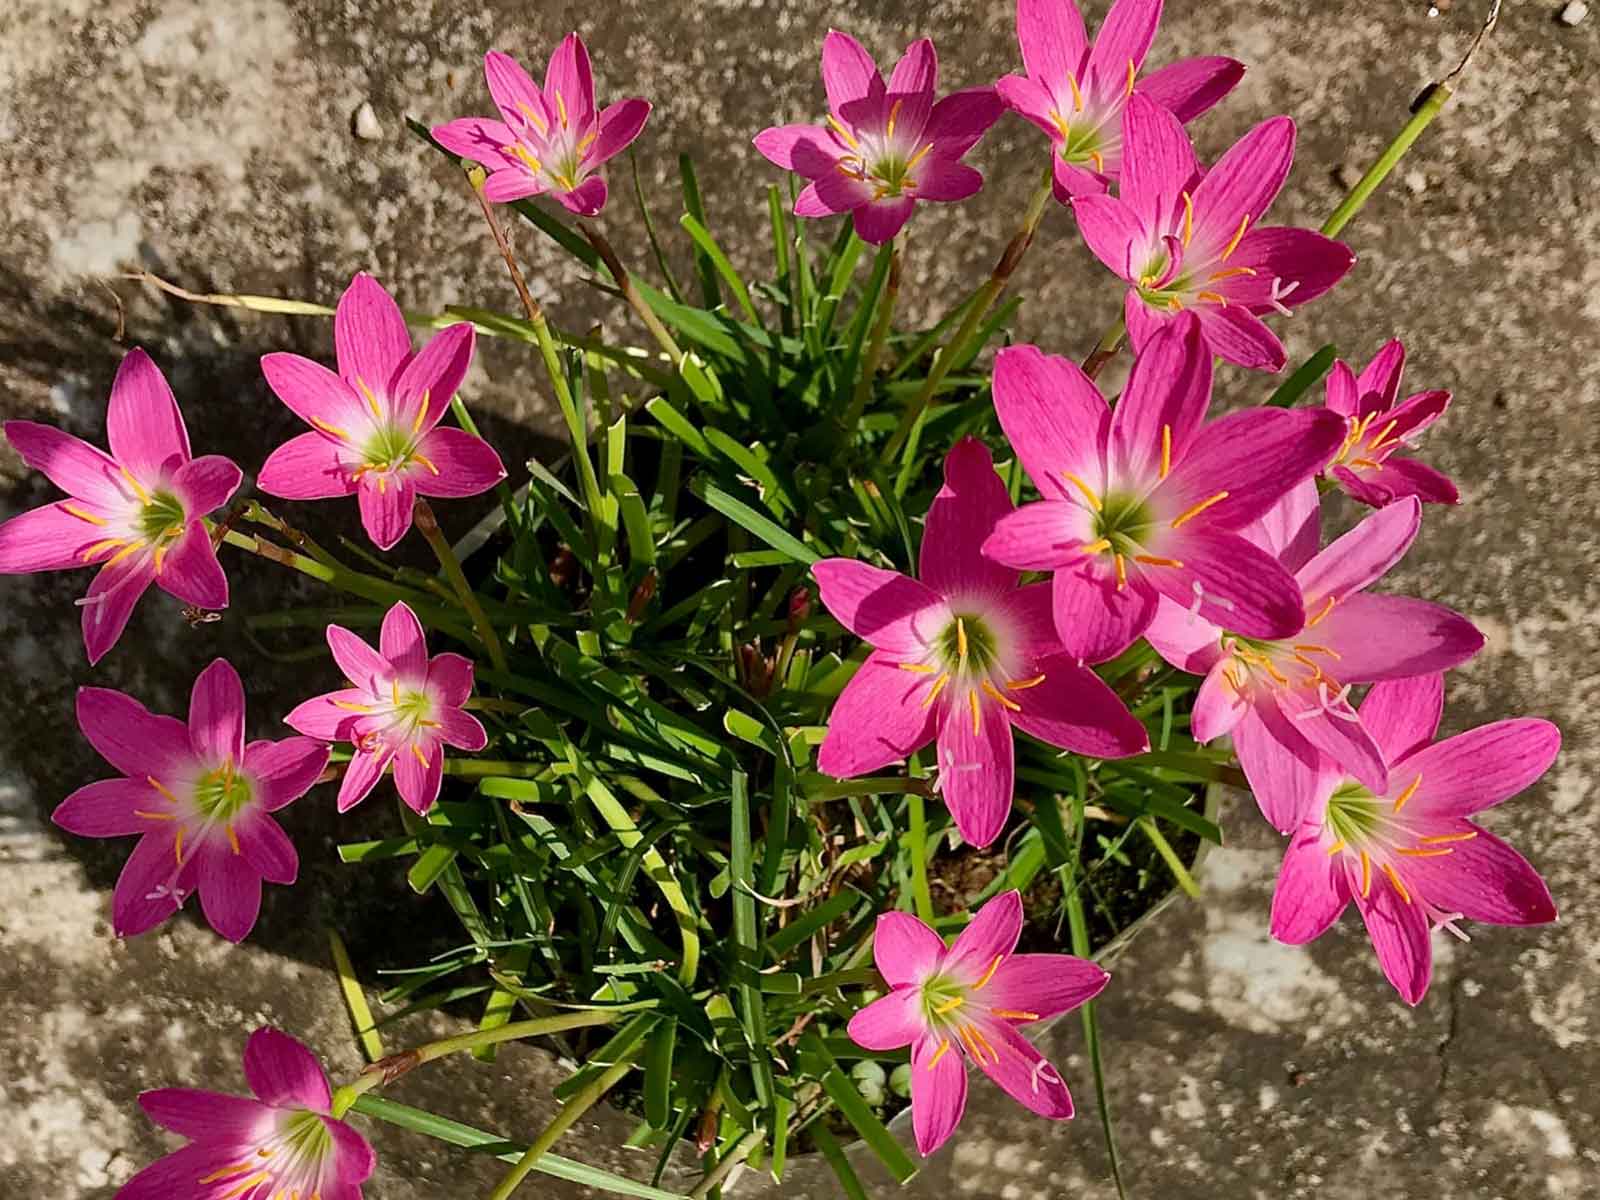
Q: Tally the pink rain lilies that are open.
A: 15